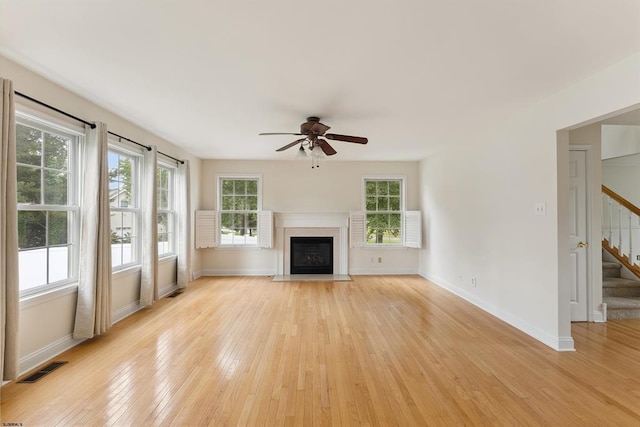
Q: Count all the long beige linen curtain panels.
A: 4